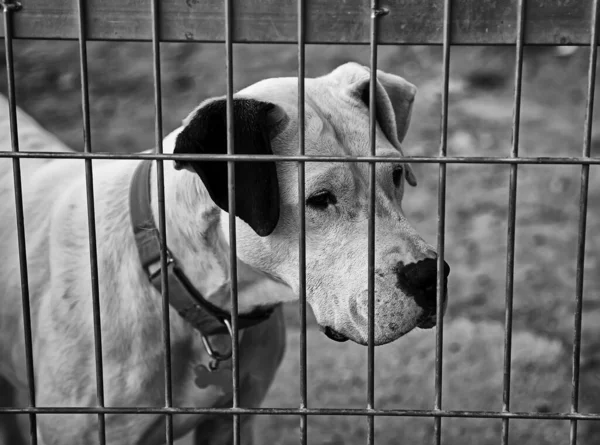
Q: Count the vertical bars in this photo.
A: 9